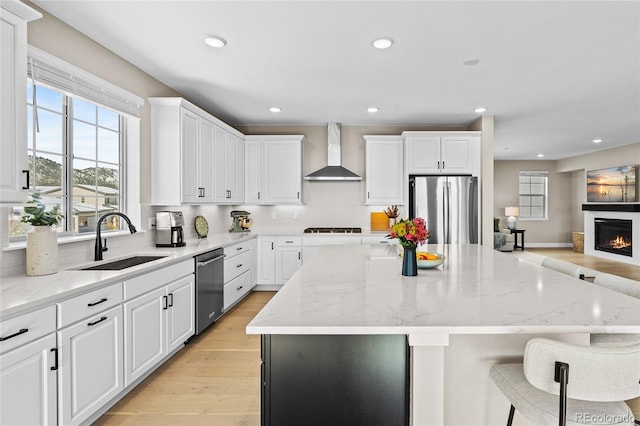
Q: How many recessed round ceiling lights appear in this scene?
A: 7